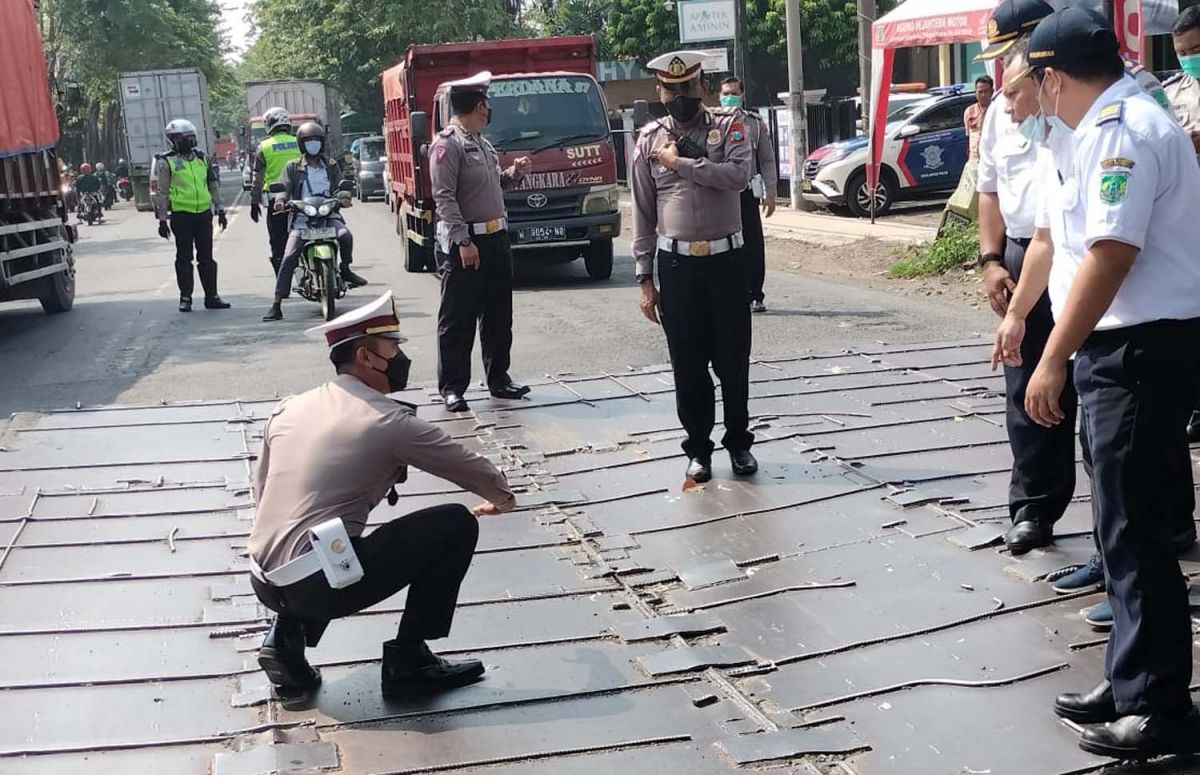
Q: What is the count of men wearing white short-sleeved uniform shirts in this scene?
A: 3